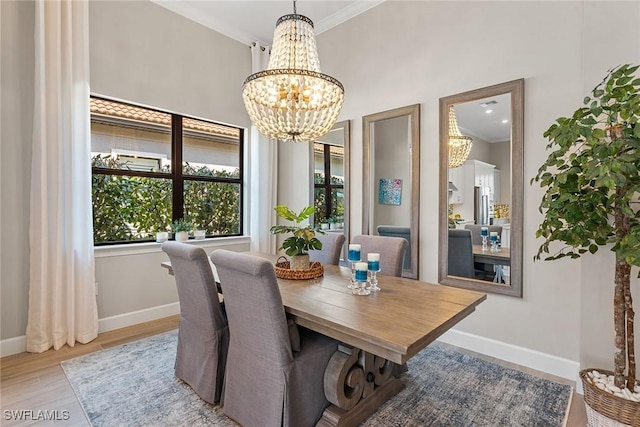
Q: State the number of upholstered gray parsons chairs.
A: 4